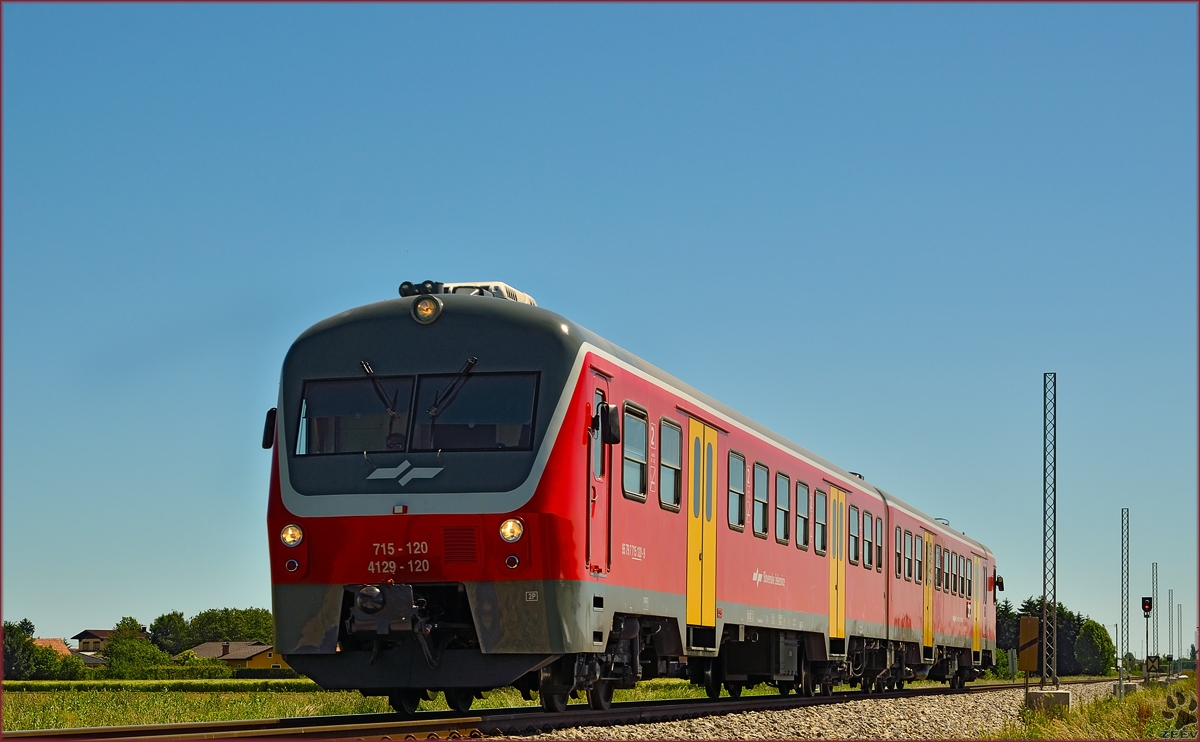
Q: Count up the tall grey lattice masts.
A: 5